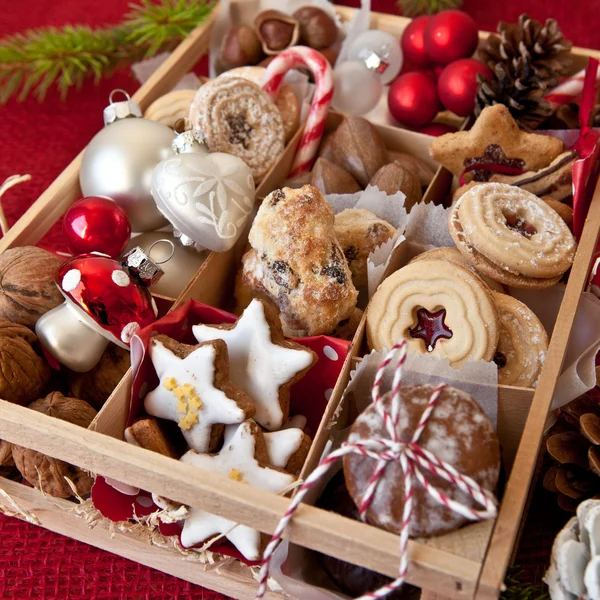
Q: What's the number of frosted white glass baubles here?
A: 2